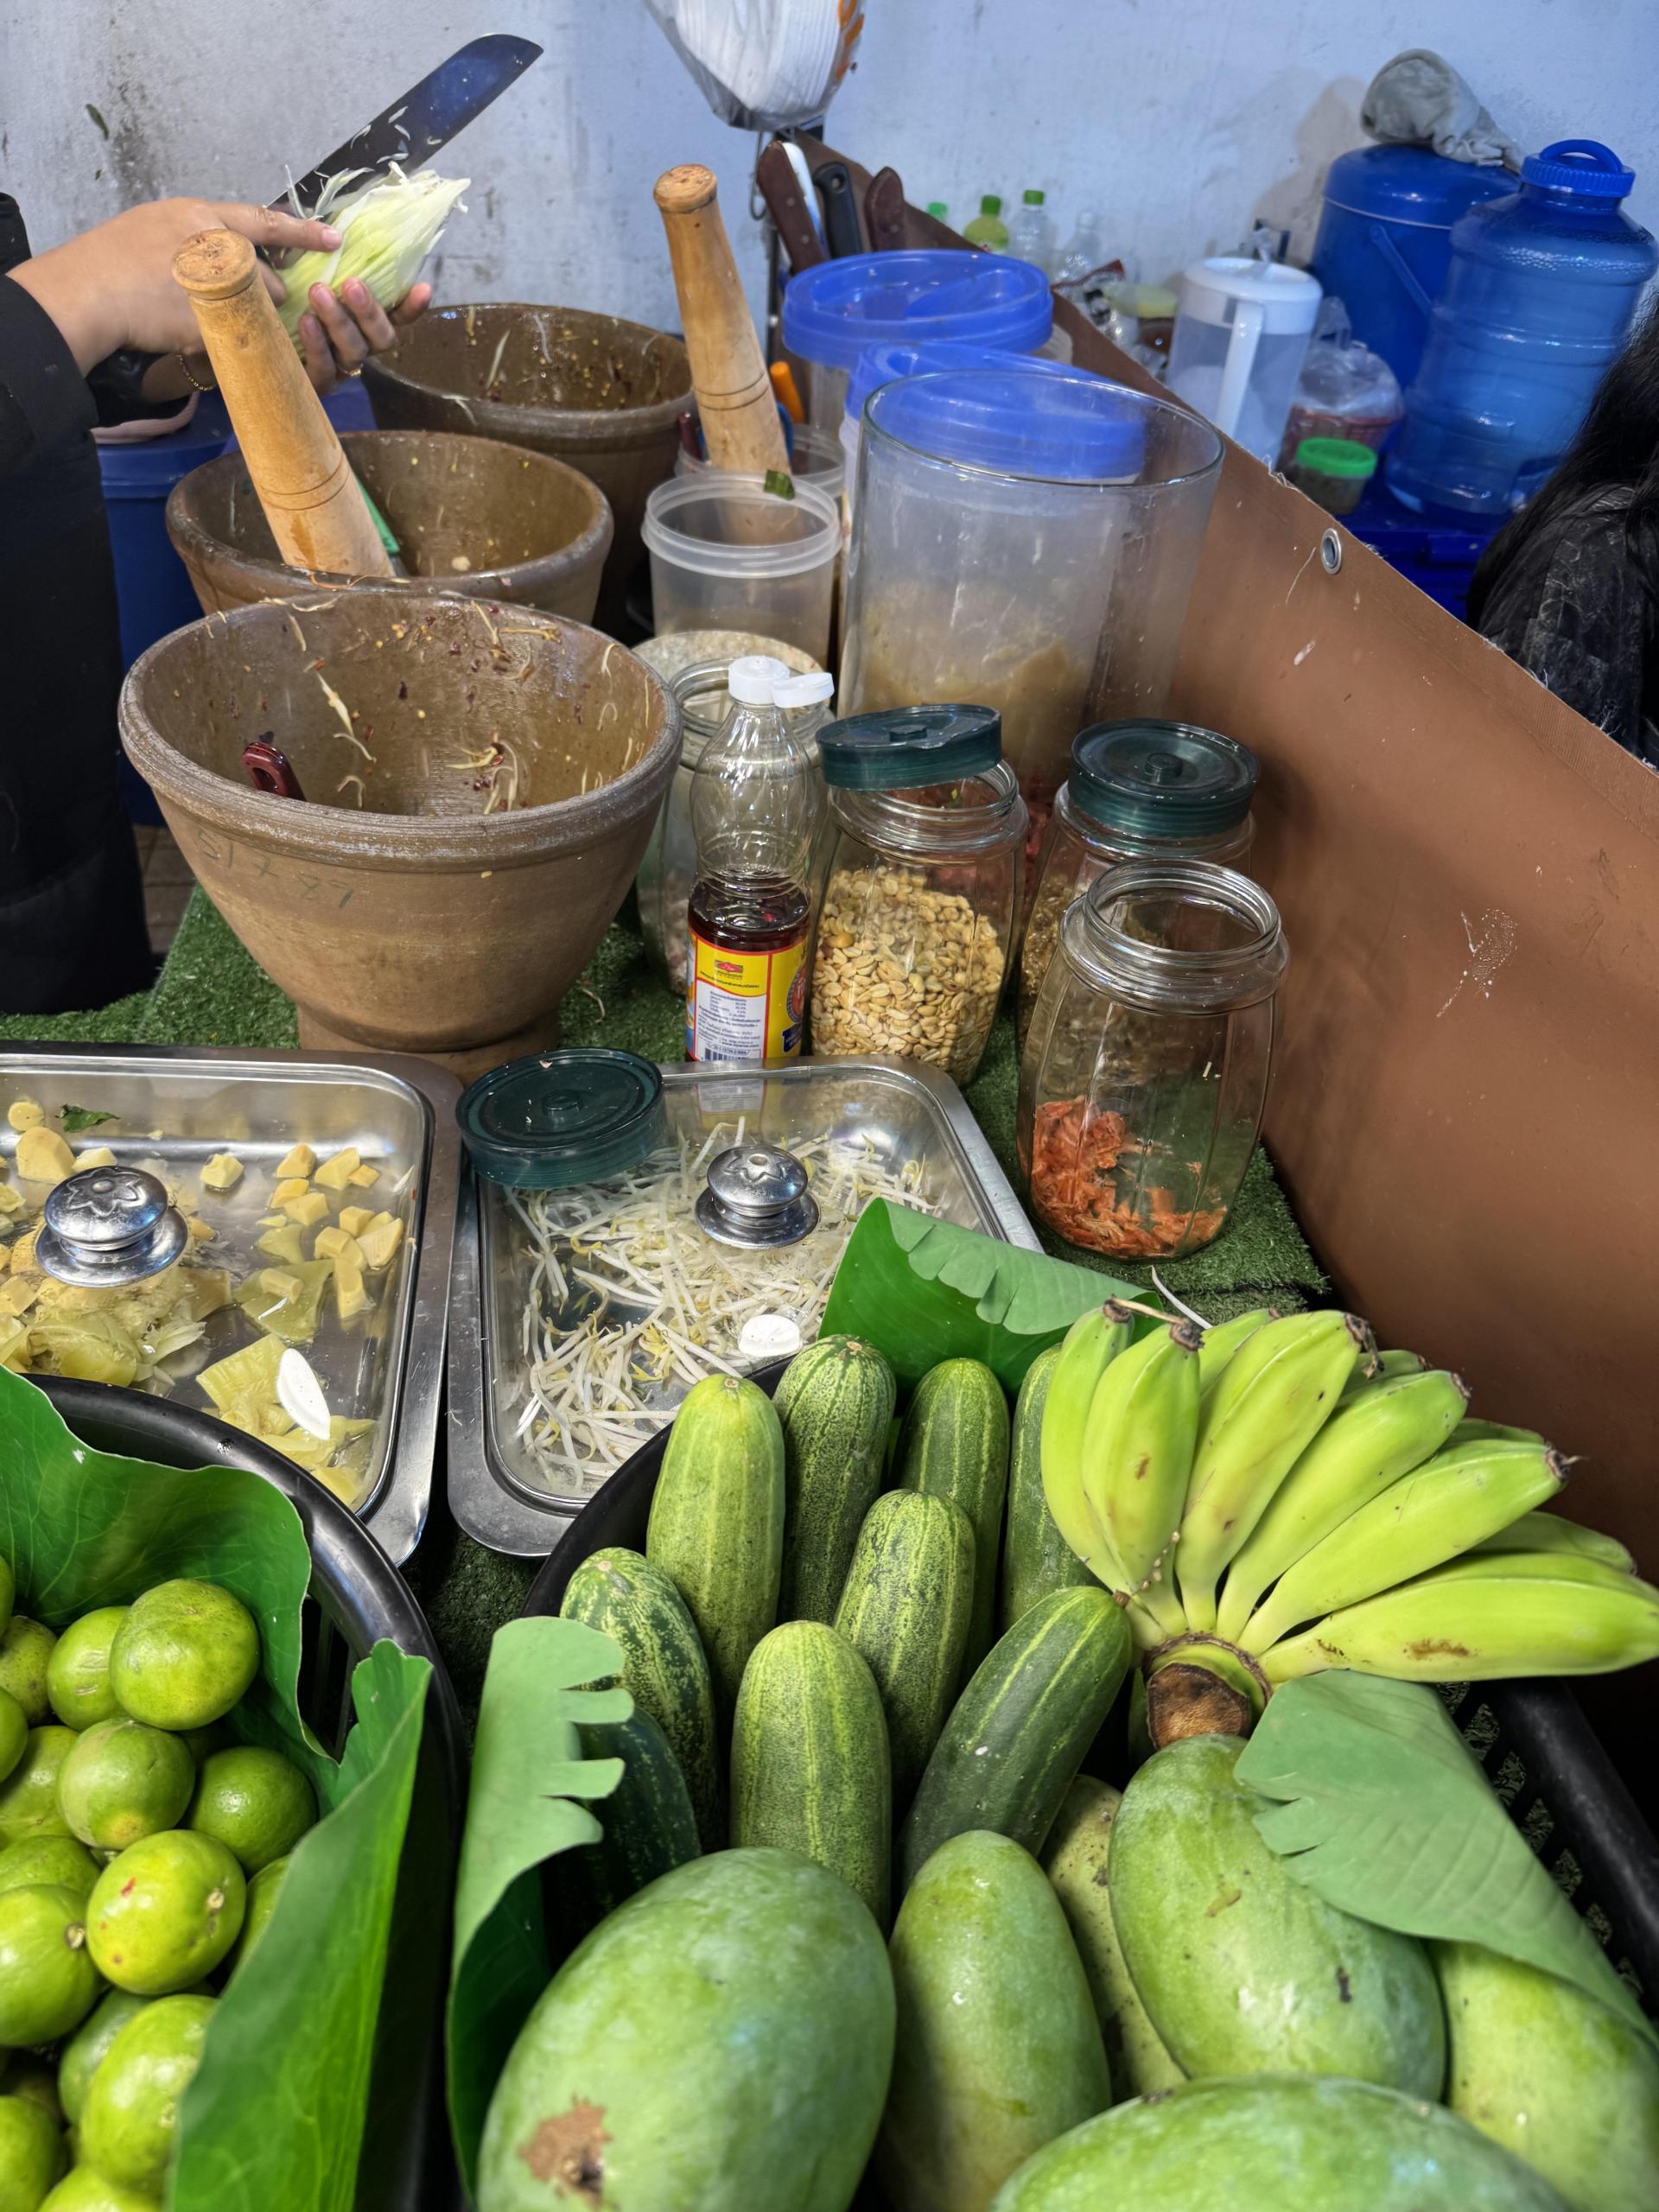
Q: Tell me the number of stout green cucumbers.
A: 9